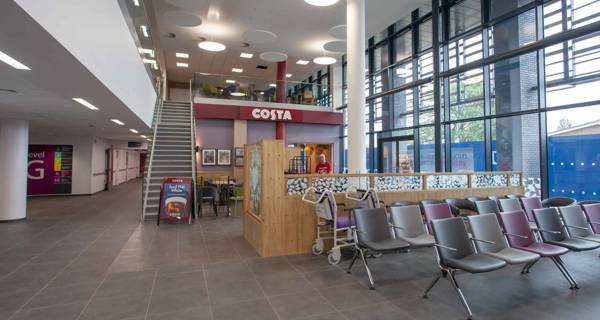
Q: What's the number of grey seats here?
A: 8